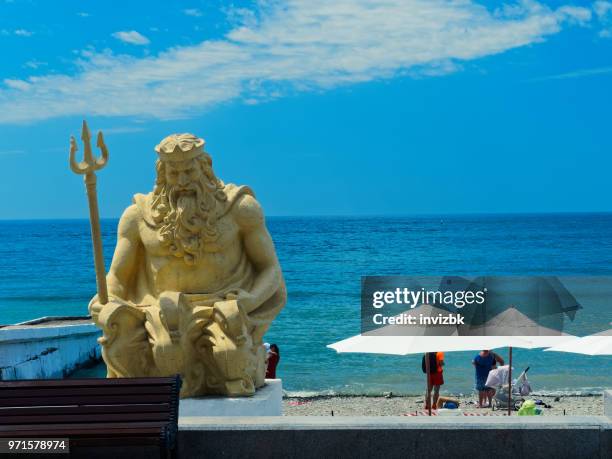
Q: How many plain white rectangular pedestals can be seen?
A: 1